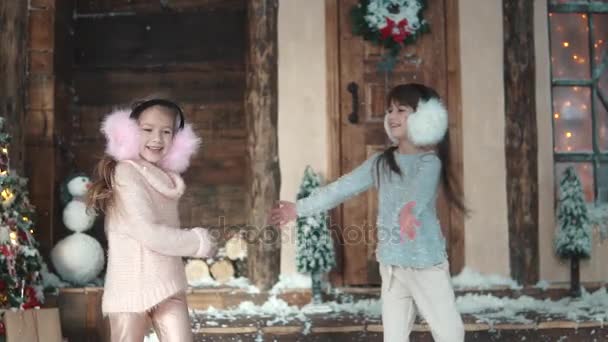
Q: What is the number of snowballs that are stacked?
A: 3